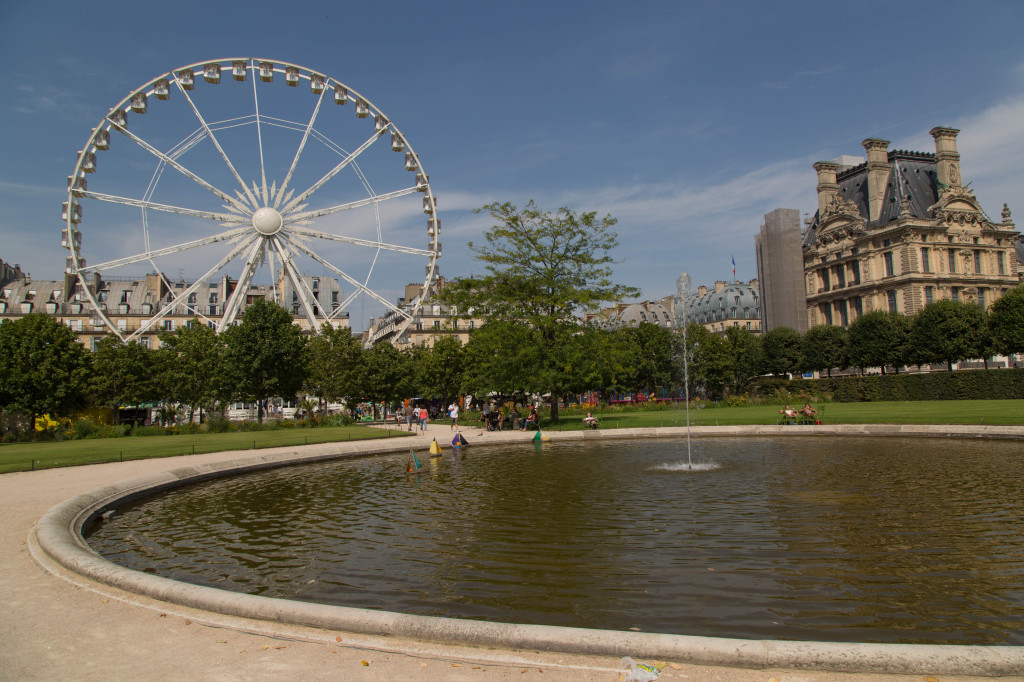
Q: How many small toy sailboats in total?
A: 4